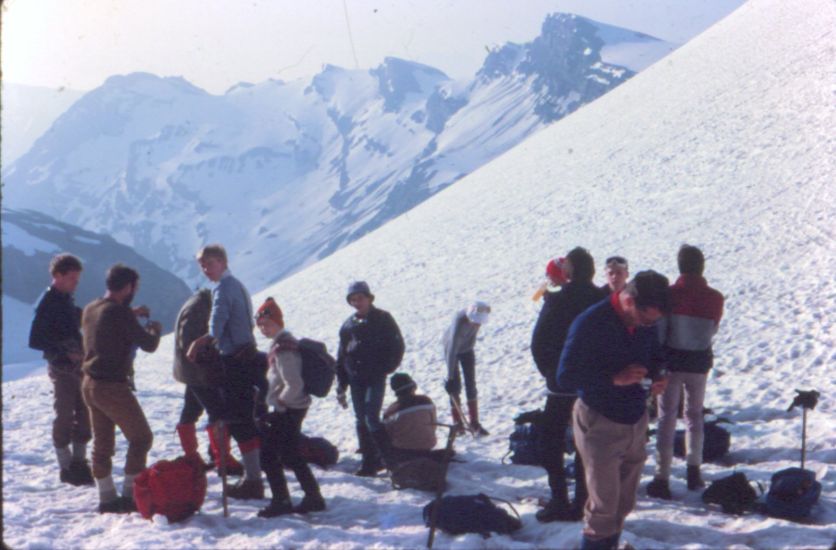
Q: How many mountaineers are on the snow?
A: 13